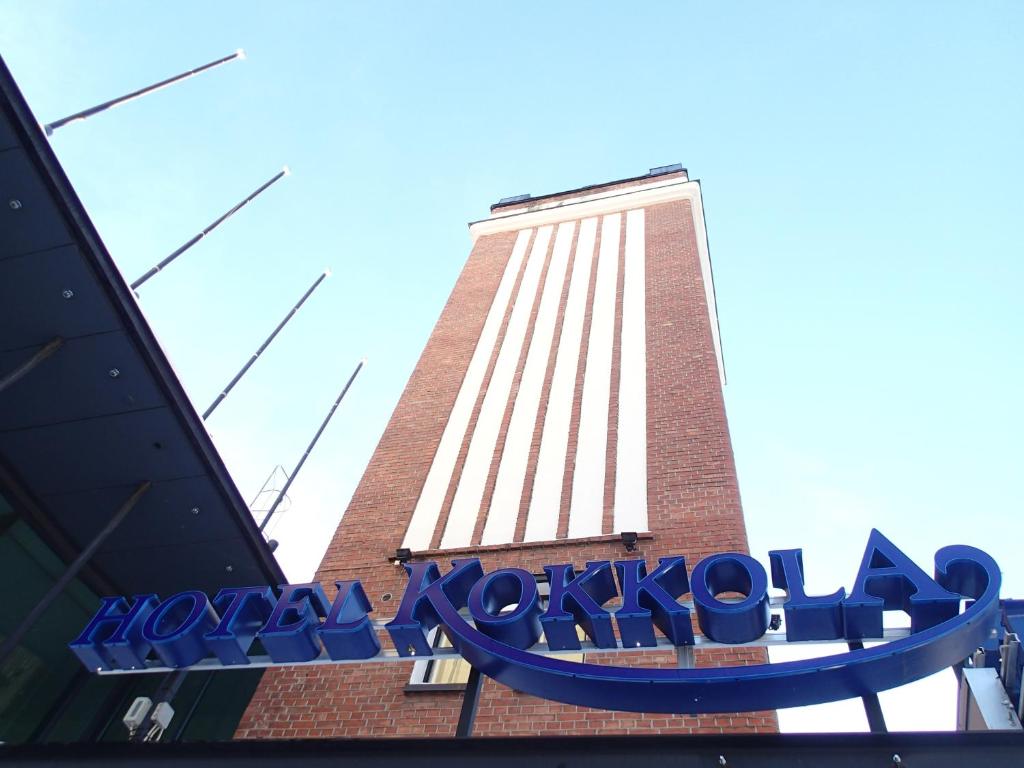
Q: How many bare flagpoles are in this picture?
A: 4